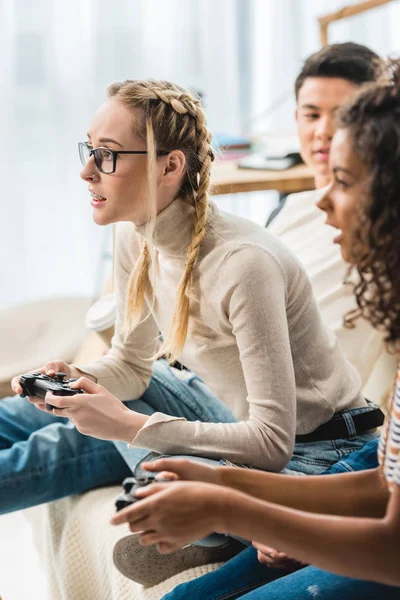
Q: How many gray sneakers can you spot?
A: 1